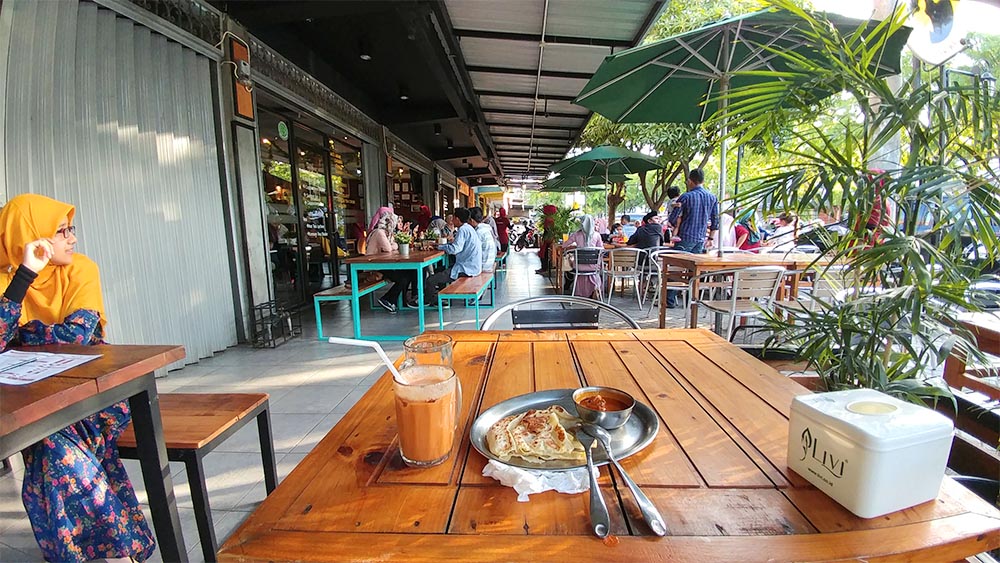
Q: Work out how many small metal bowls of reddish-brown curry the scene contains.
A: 1